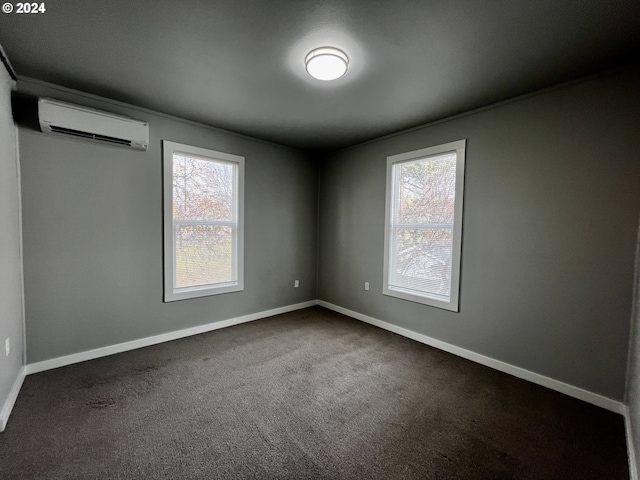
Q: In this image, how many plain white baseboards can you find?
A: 4